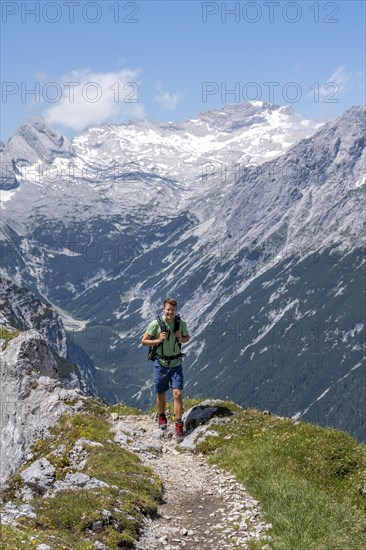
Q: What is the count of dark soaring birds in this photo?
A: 0